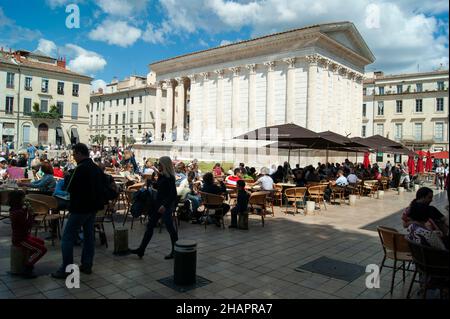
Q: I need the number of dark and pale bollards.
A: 9